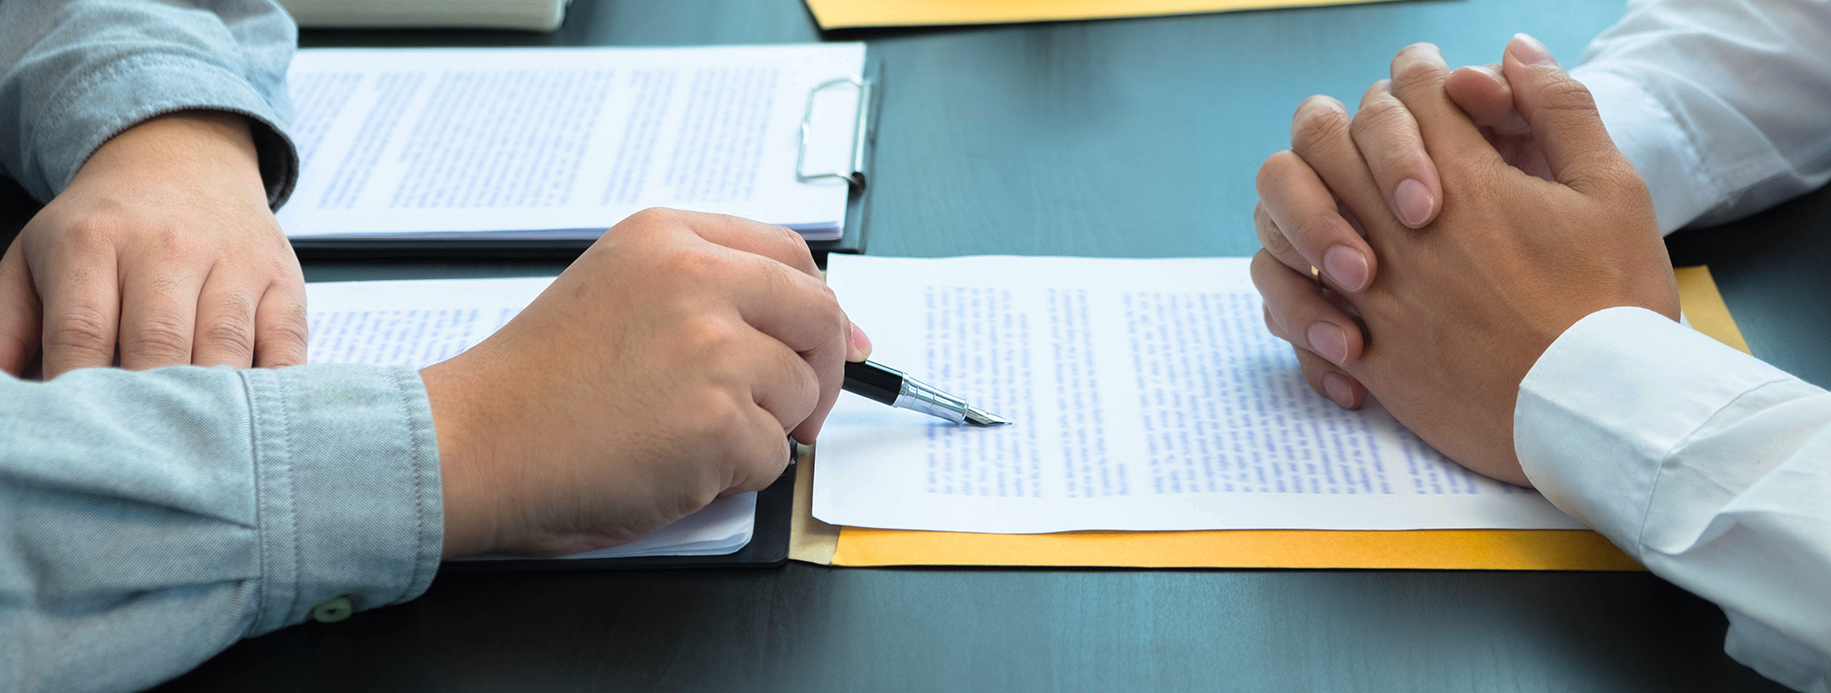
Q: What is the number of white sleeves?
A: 2